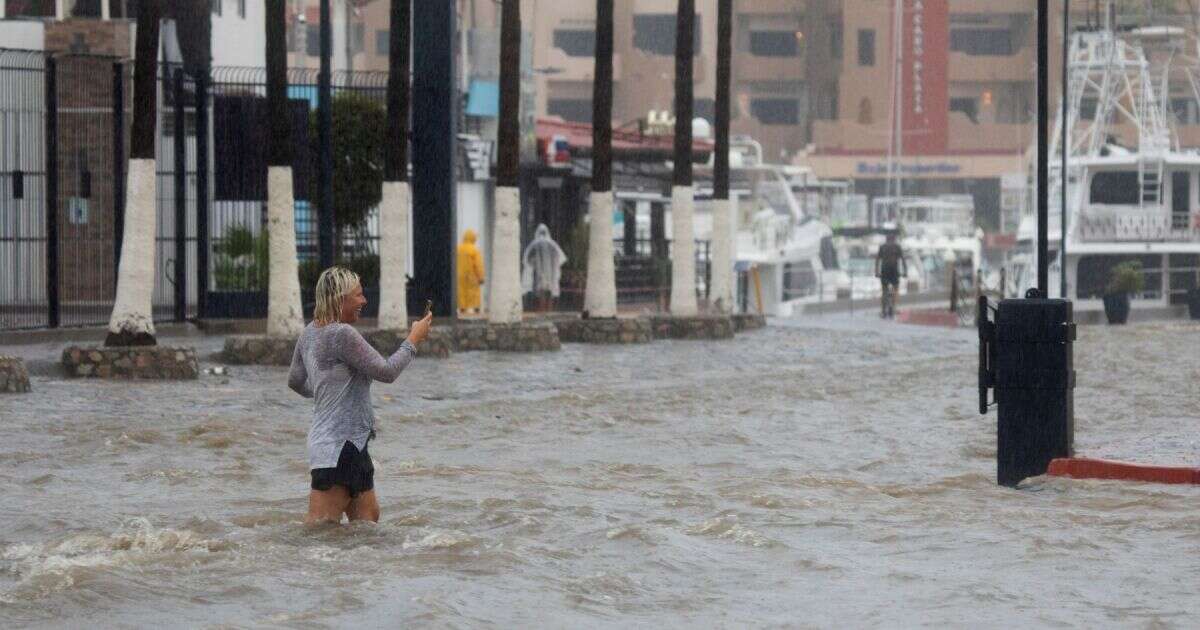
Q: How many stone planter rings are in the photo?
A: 8